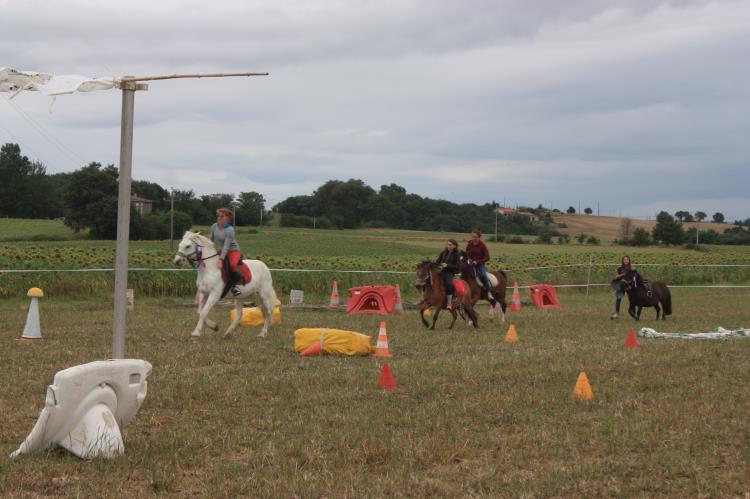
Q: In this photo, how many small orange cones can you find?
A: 2